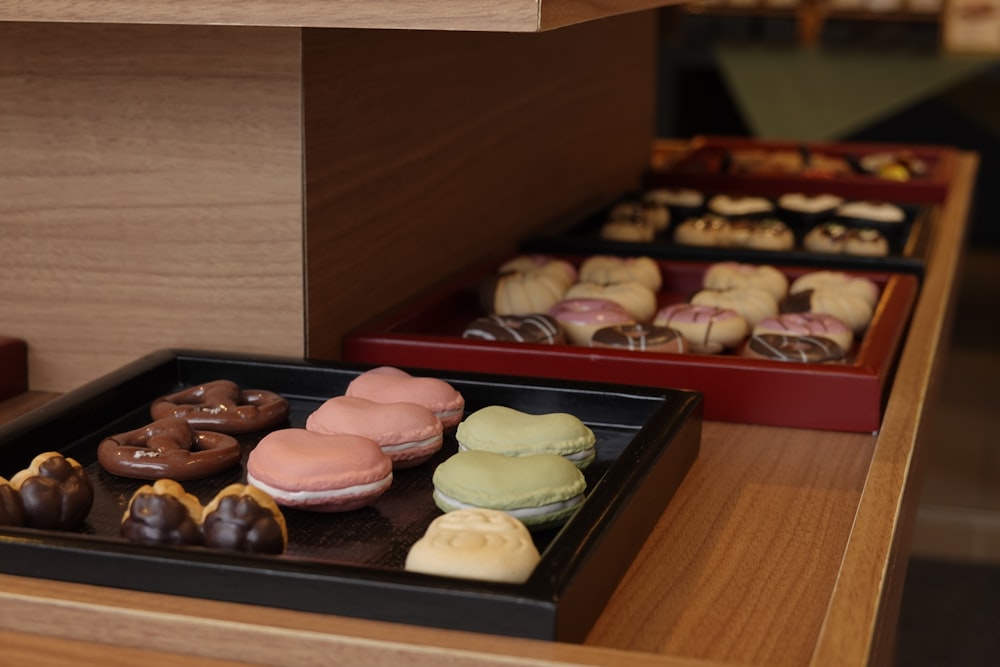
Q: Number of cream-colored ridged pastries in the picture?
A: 8